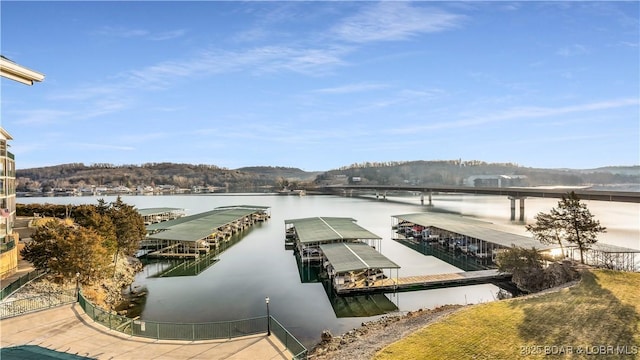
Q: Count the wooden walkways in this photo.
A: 1